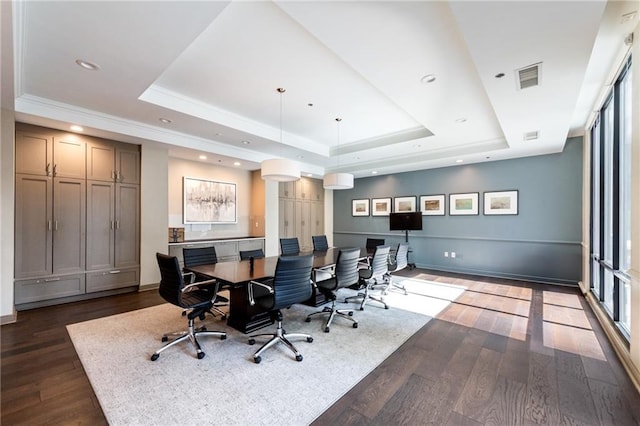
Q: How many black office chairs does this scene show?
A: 10